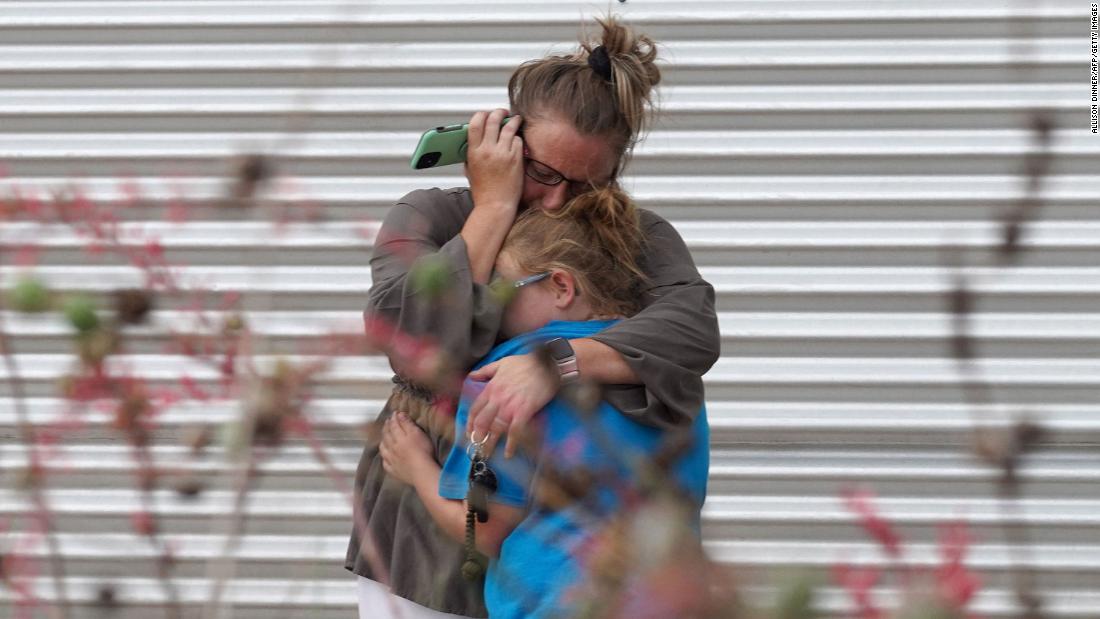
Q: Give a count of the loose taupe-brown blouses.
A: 1